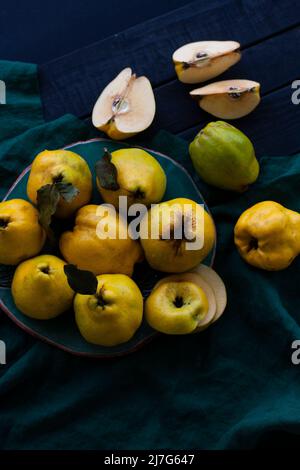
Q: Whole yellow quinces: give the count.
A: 8